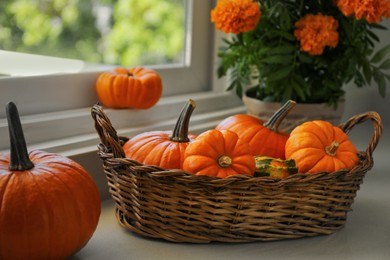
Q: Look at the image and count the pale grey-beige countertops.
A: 1